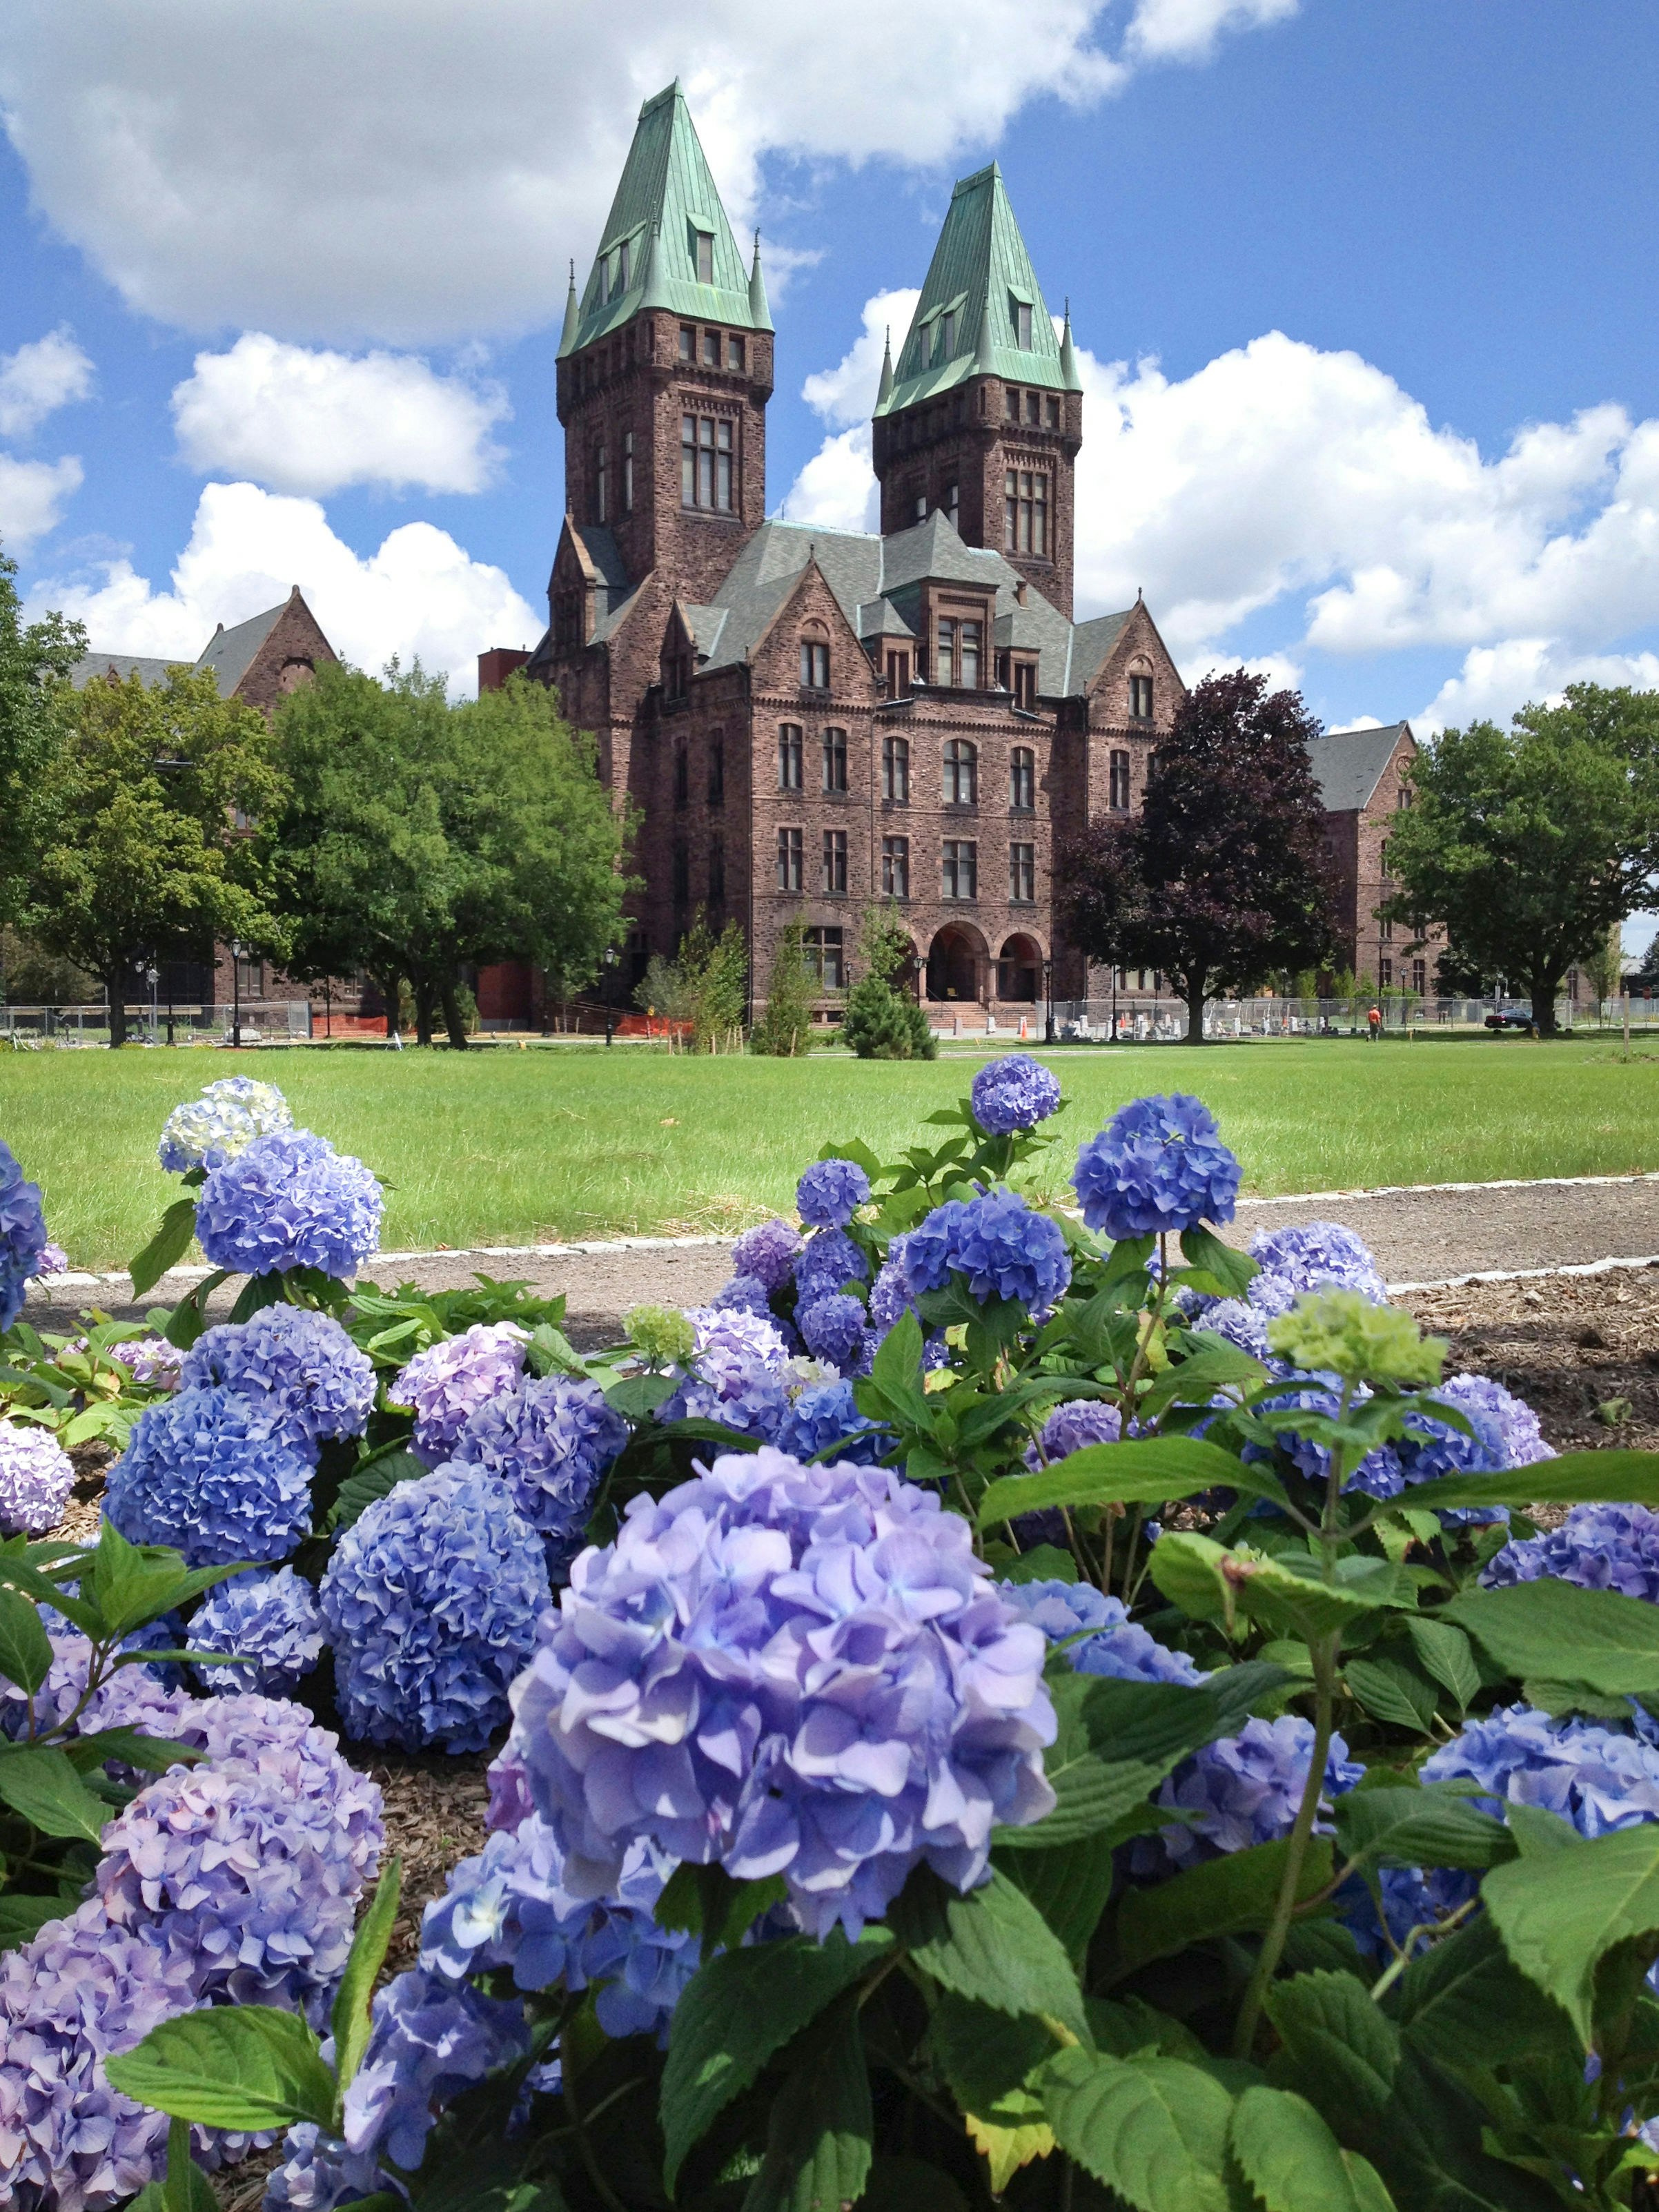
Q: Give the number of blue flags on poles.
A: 0